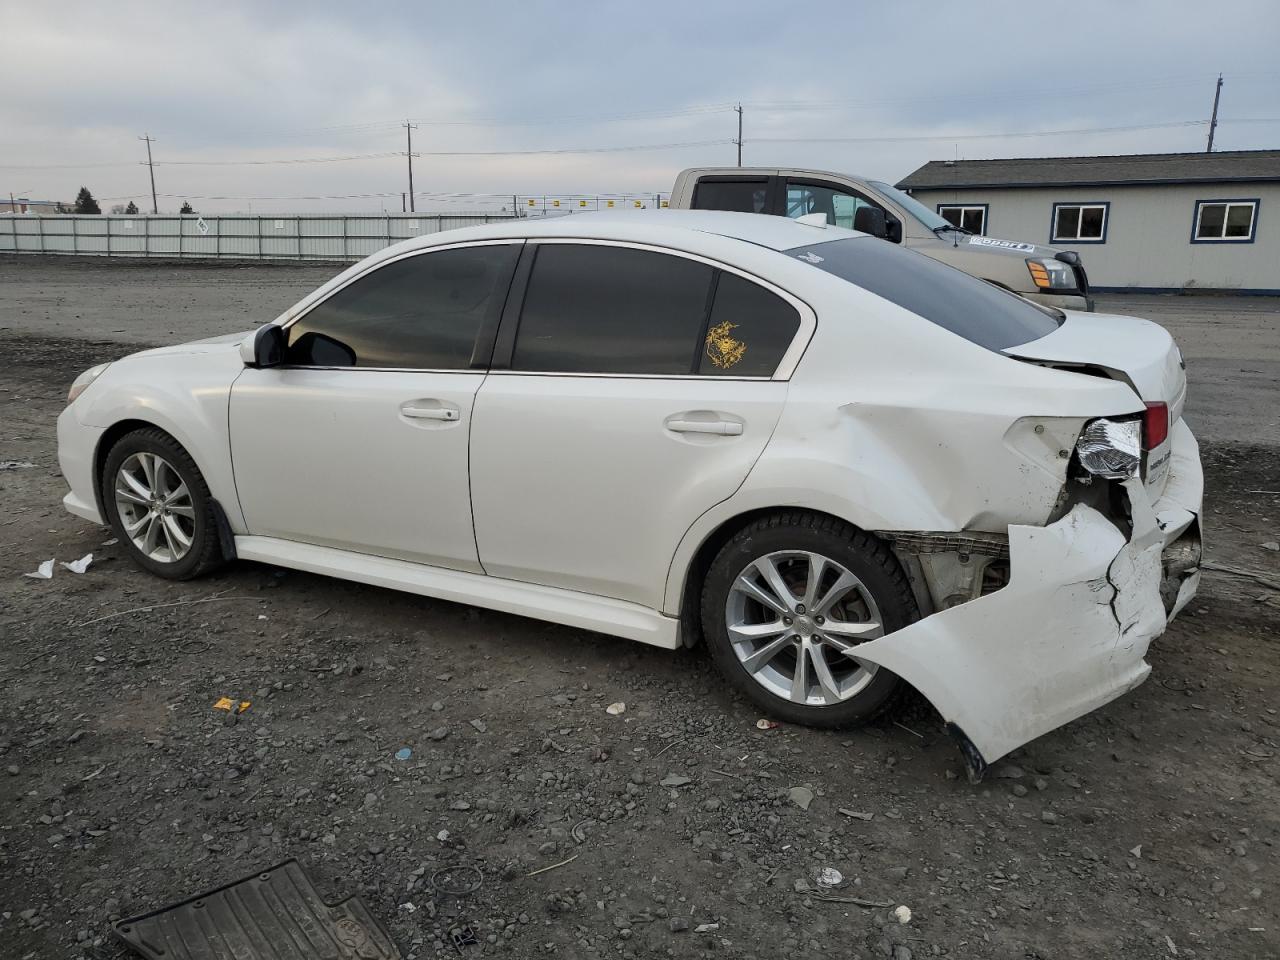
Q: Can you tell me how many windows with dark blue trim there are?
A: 3